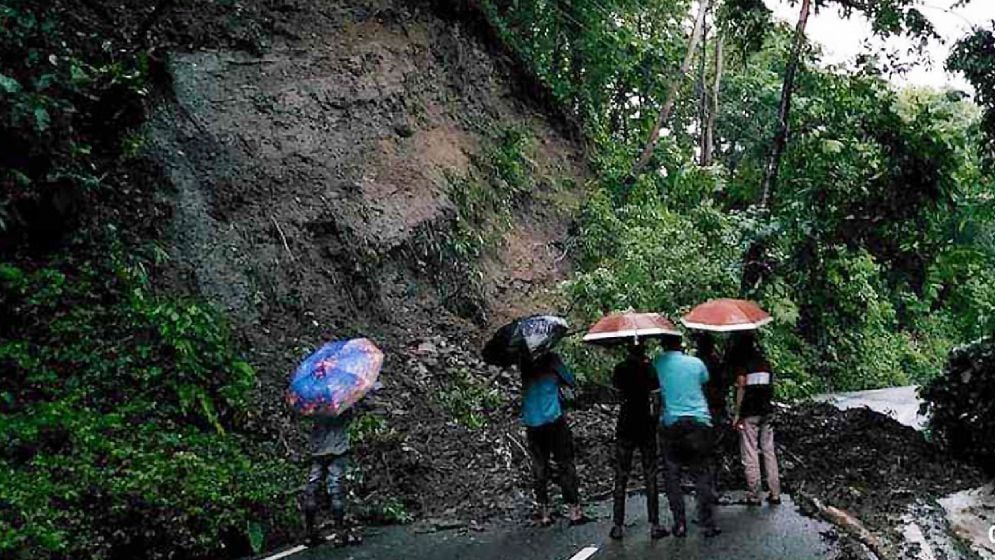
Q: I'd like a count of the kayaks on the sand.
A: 0